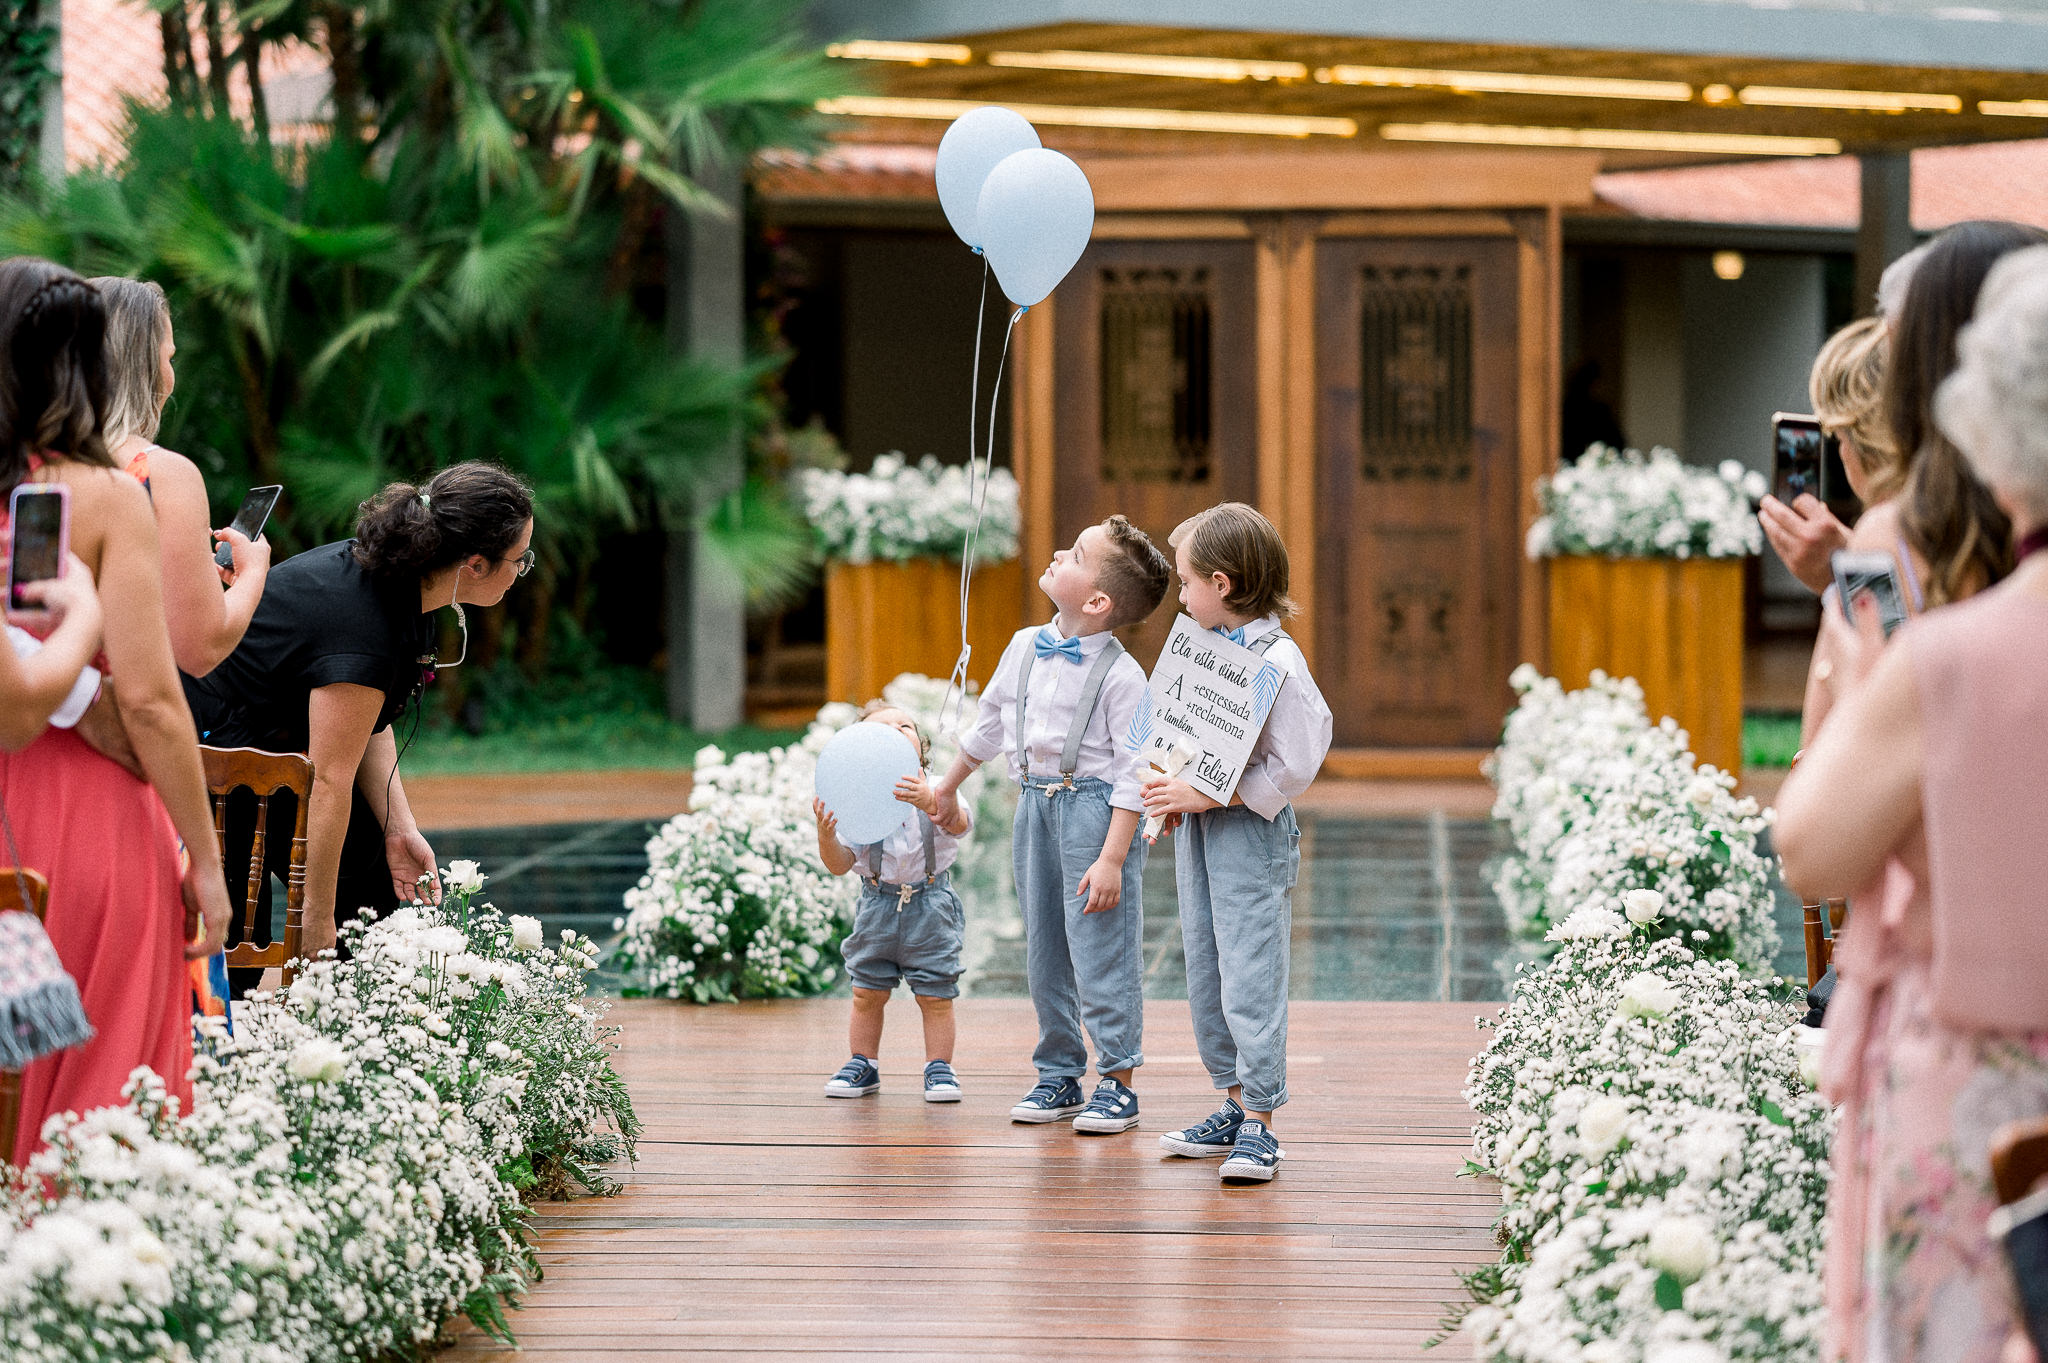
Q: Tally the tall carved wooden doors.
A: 2